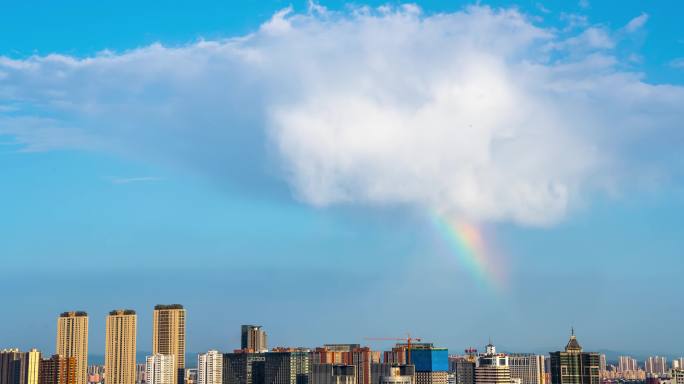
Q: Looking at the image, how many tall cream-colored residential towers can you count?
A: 3